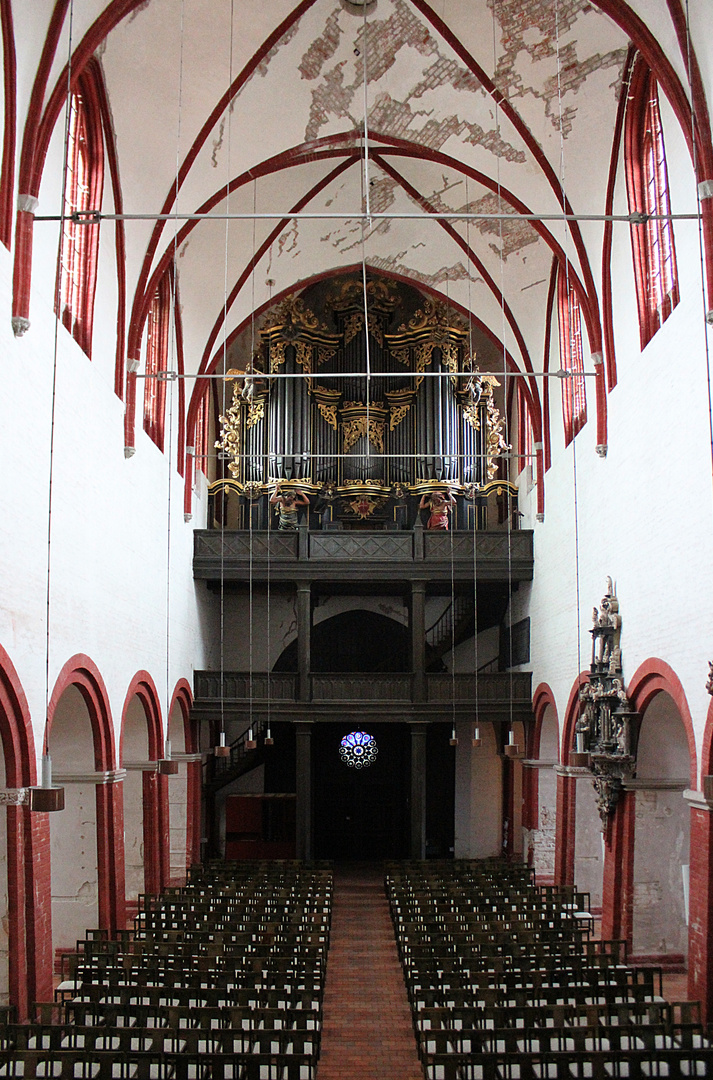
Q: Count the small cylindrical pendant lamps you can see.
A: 10